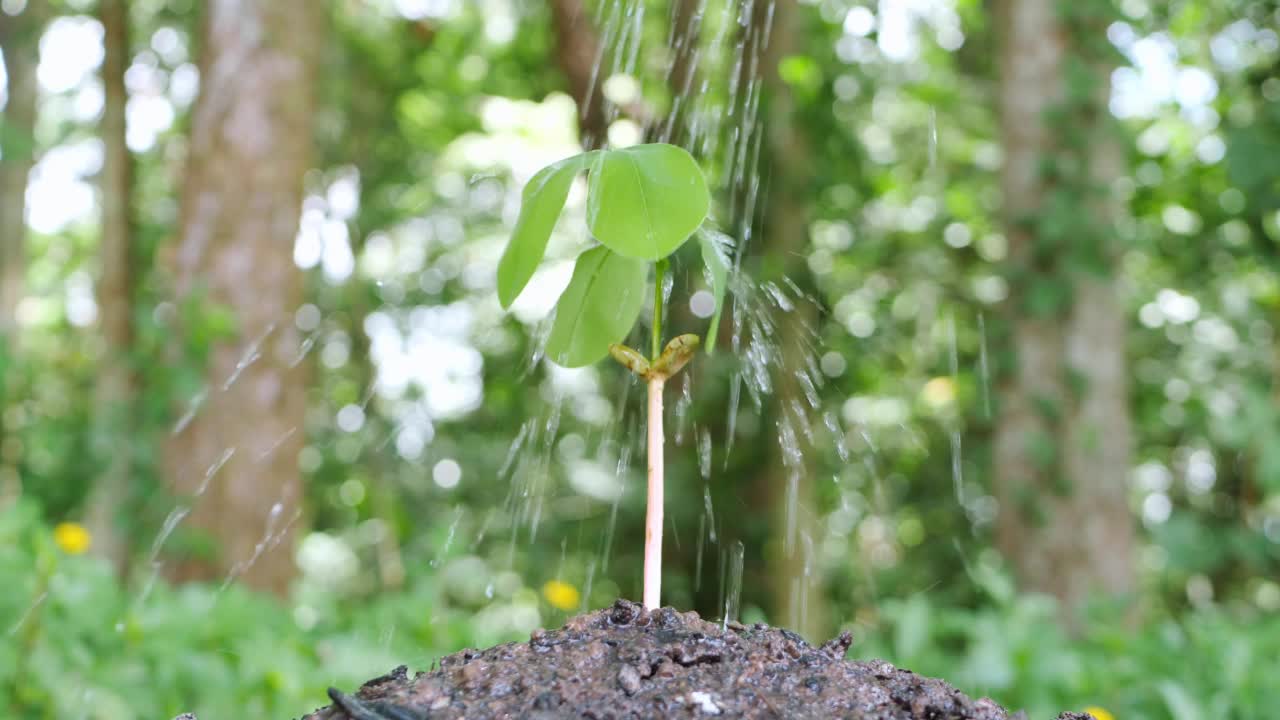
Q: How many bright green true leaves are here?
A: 4